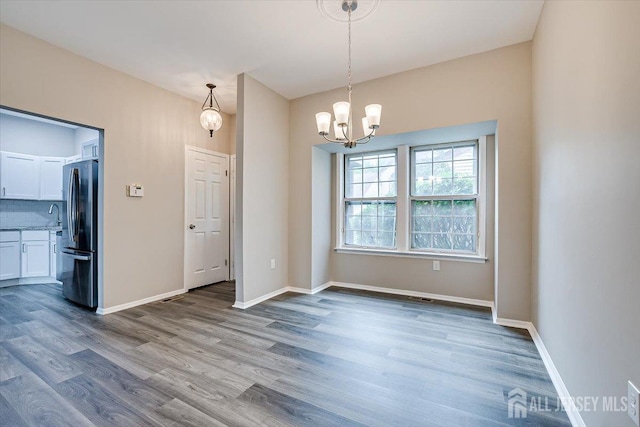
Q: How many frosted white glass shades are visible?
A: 5